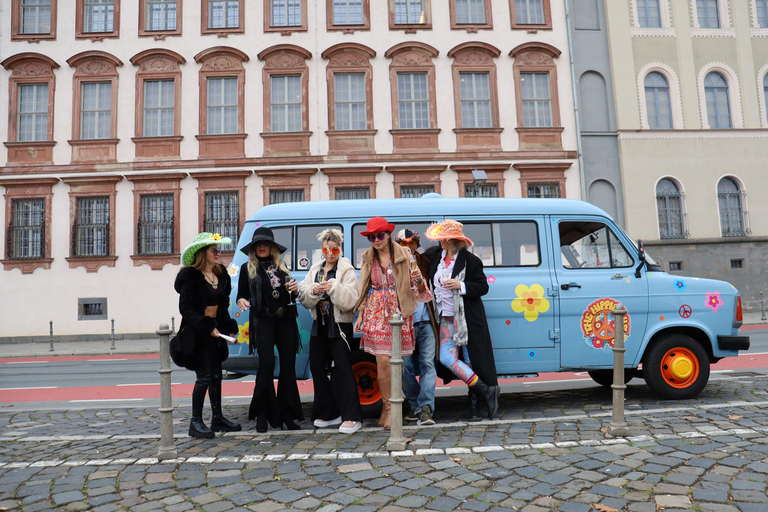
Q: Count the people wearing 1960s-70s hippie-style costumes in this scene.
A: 6